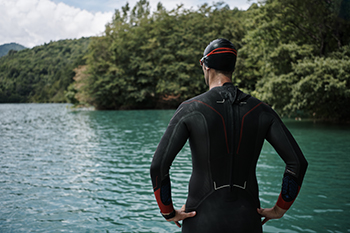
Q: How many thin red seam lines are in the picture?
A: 2